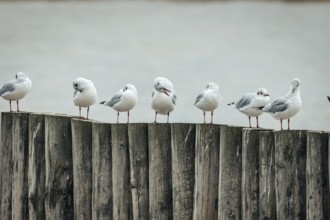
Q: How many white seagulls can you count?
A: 7